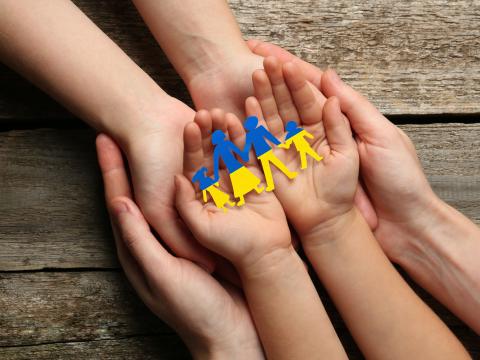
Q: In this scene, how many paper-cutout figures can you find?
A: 4